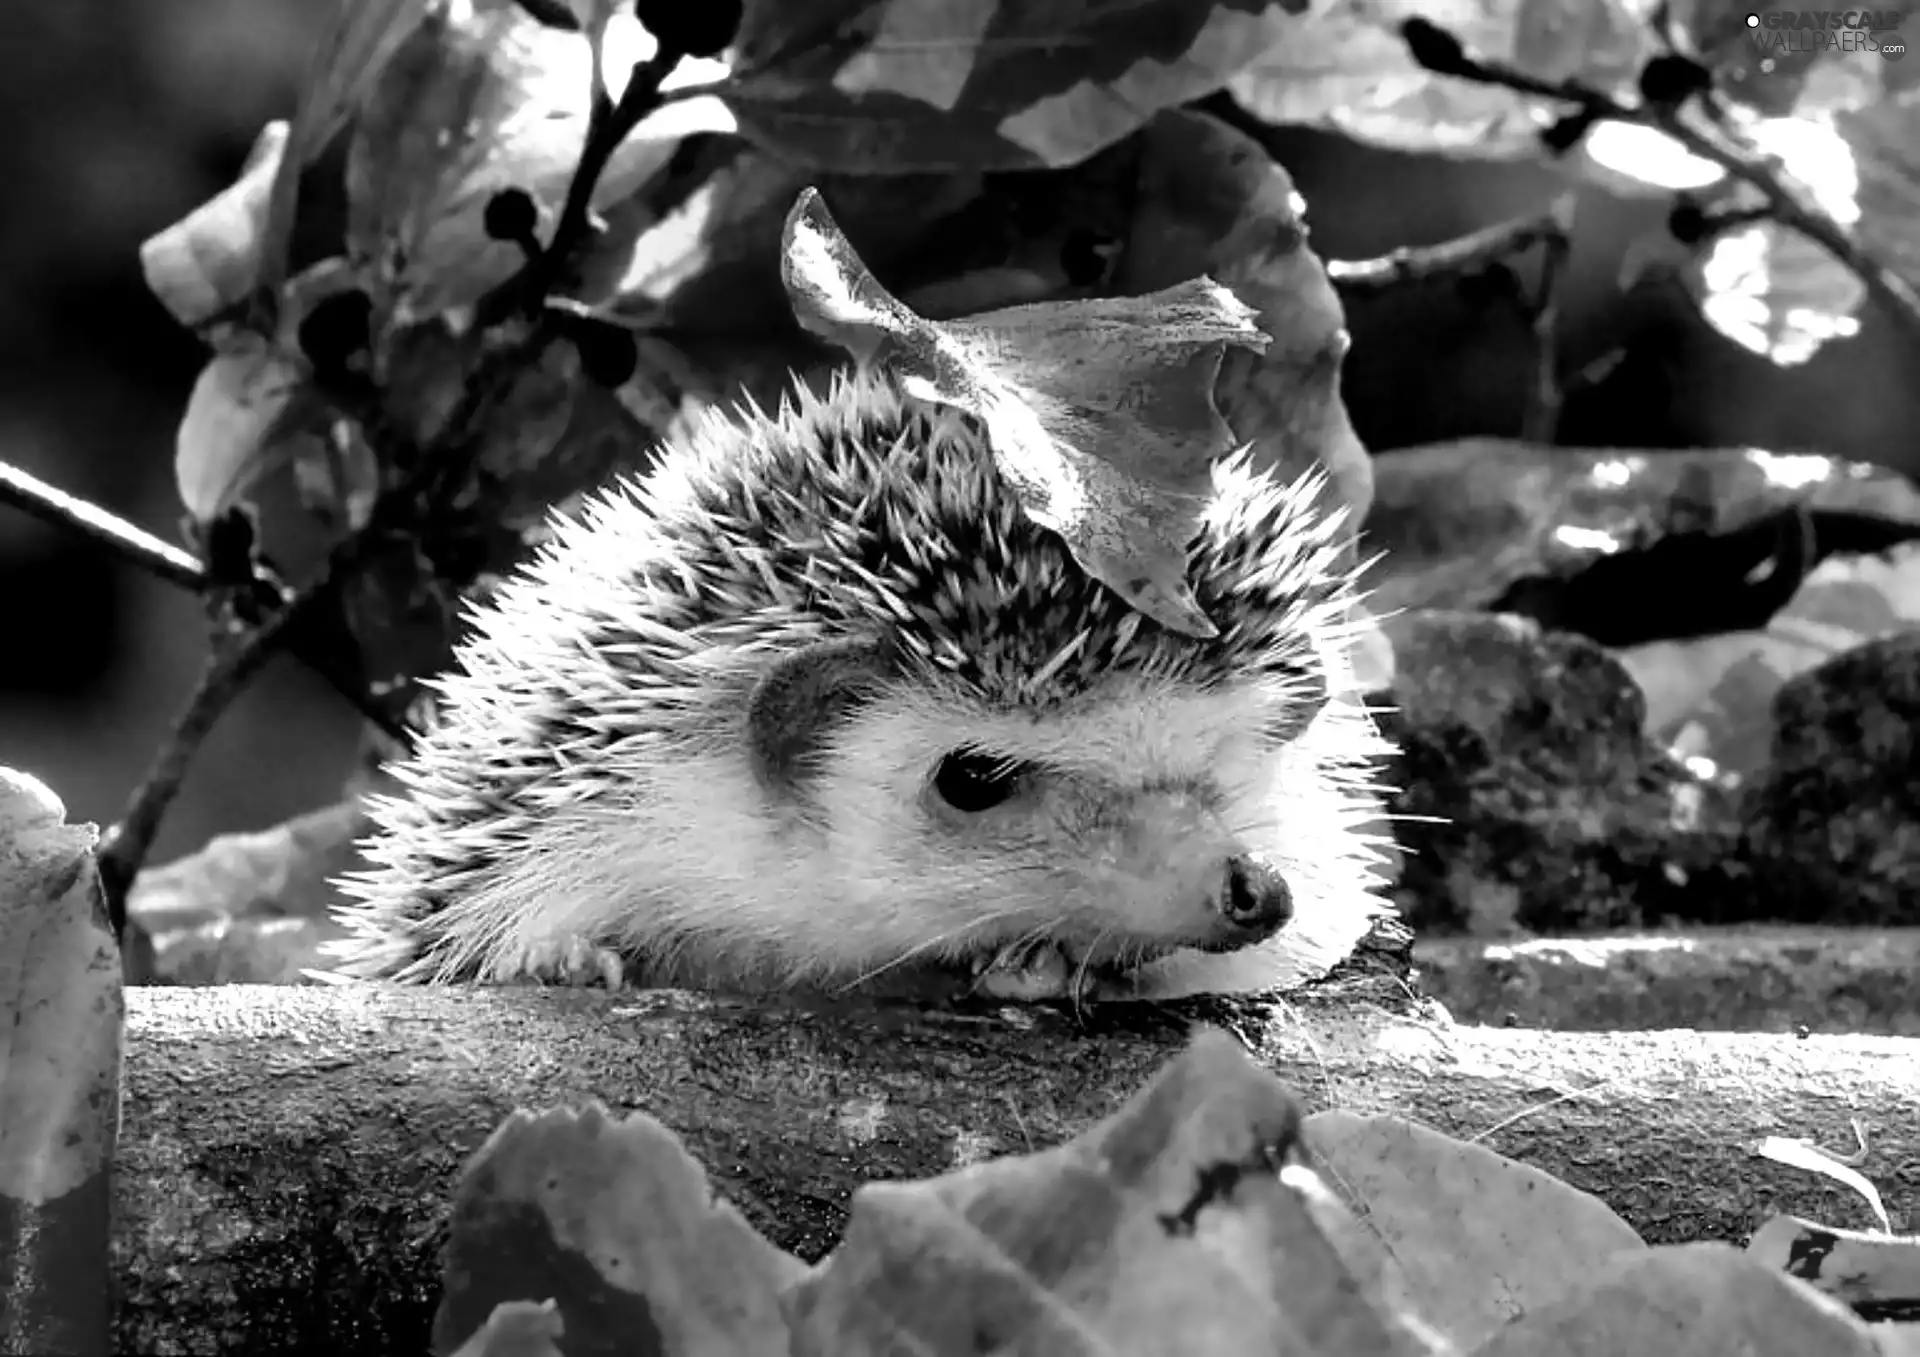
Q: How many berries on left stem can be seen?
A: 4